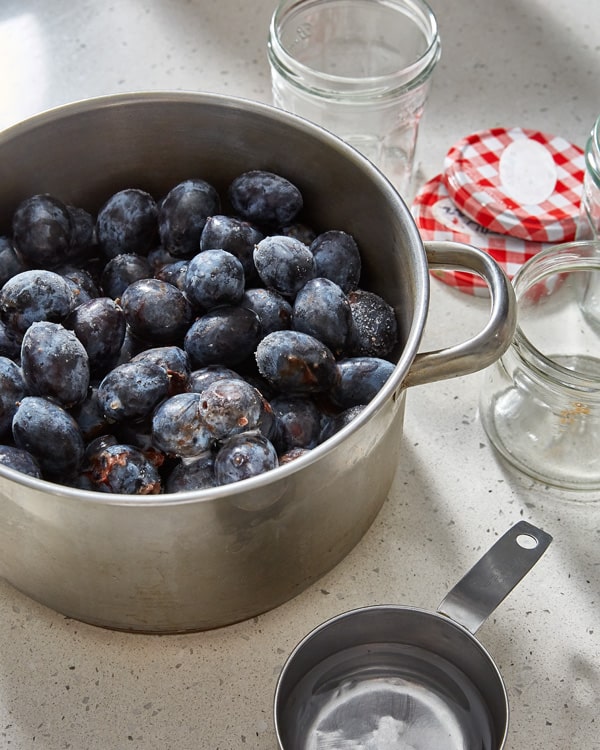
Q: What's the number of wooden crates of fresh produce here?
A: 0